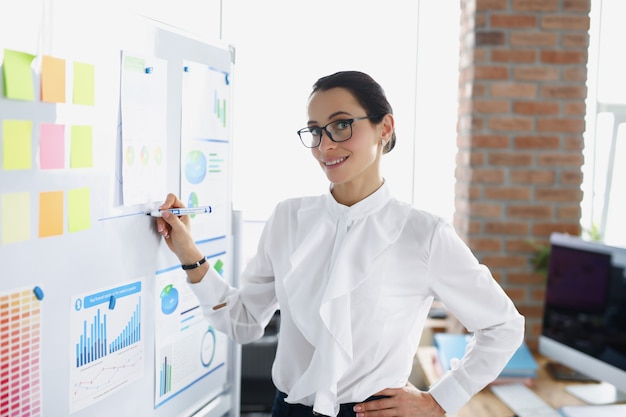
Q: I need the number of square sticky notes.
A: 9